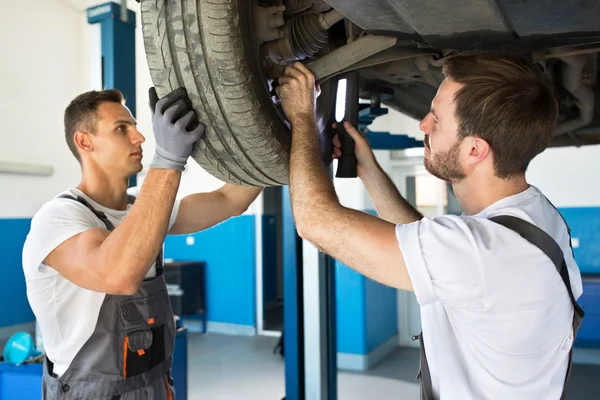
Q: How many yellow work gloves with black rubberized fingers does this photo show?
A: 0